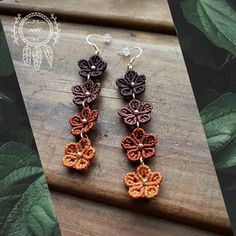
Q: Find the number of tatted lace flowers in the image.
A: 8